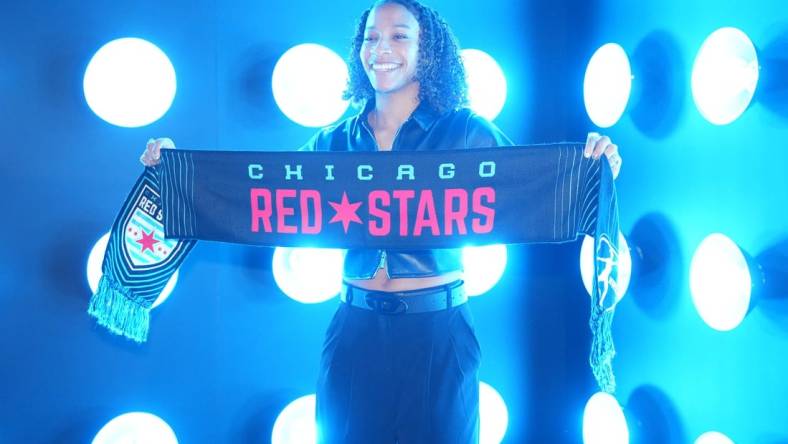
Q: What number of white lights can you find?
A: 15